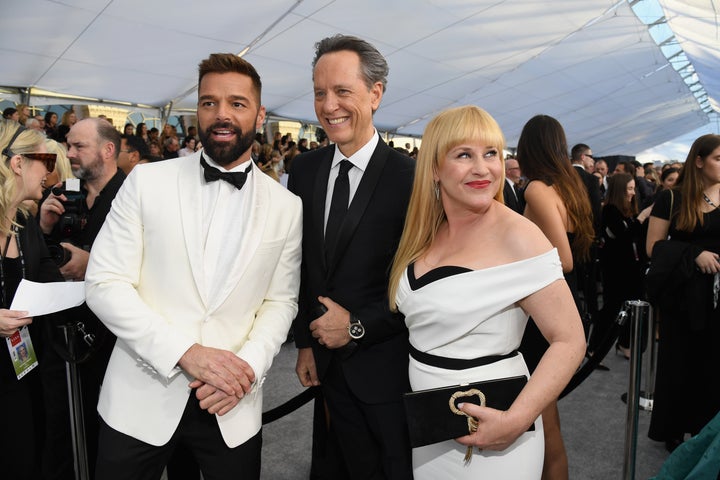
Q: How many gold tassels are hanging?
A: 1